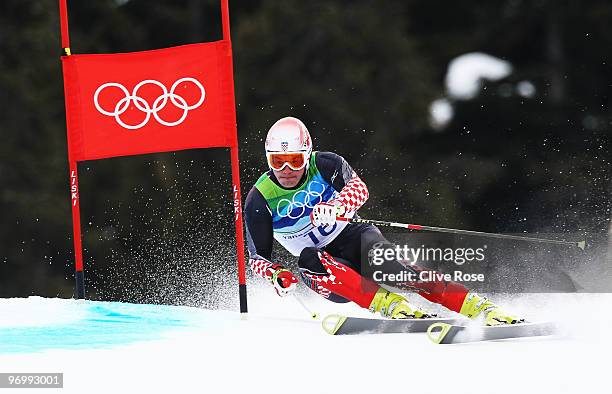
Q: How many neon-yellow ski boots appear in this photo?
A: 2